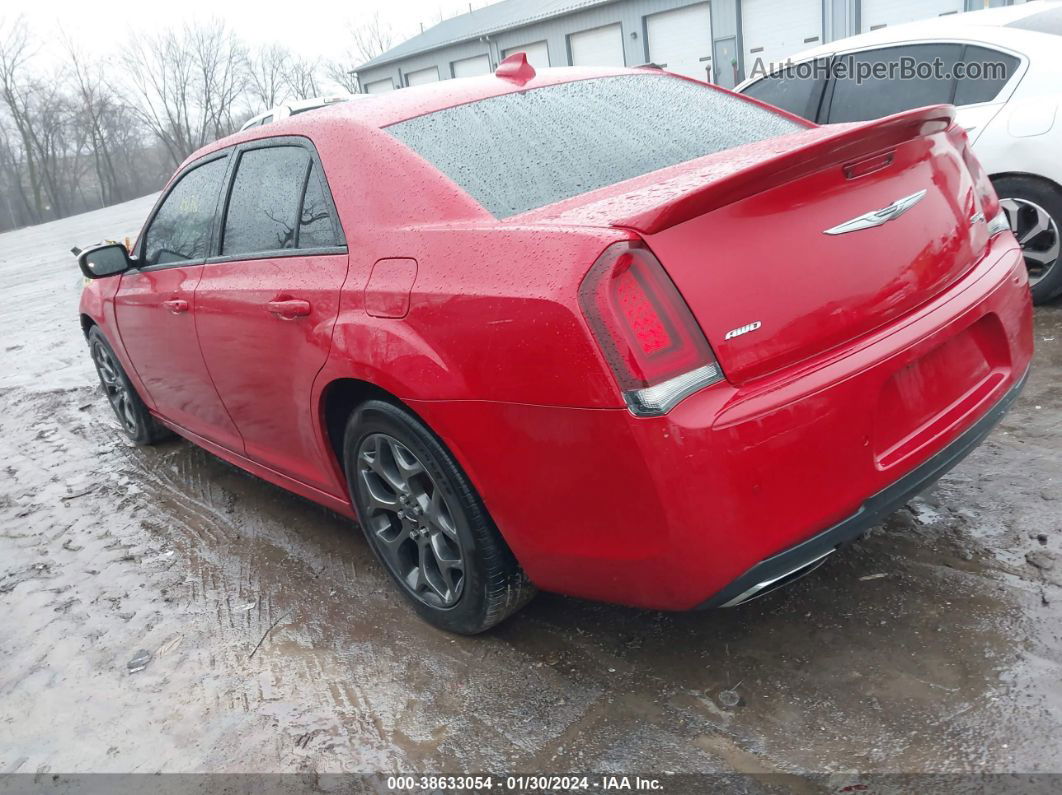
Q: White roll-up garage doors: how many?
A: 8